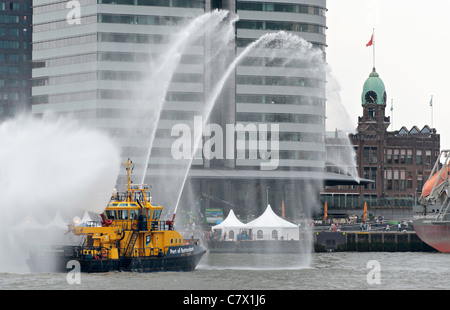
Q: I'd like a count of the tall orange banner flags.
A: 3